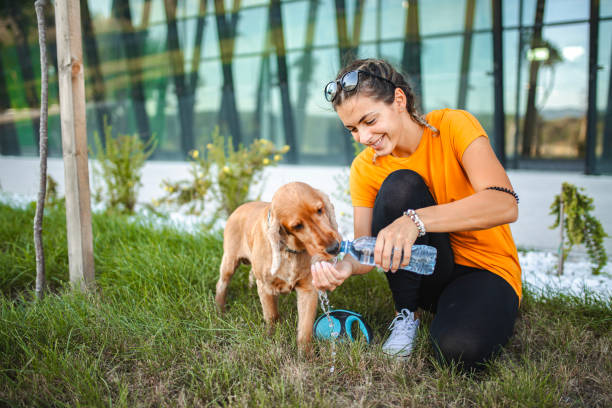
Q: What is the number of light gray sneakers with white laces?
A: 1